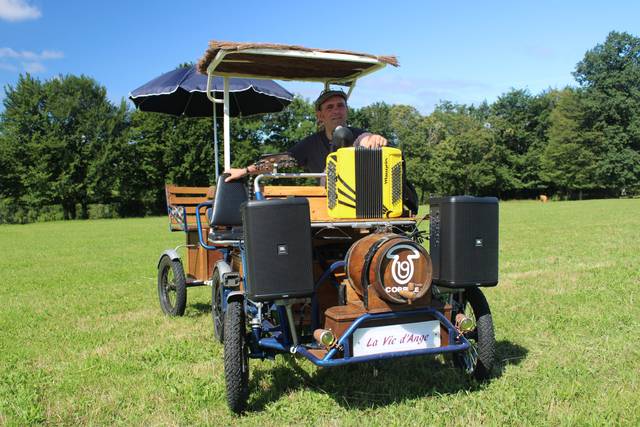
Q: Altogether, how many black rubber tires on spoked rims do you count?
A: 4